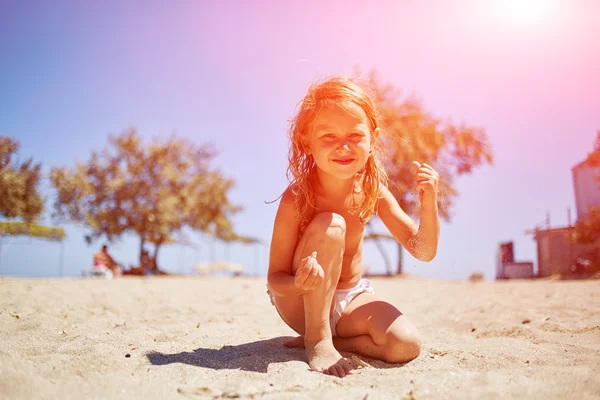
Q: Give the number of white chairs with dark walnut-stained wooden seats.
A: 0